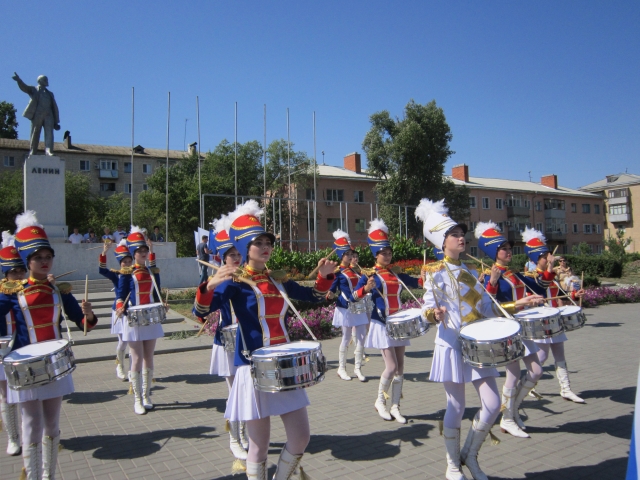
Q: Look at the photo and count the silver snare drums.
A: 10